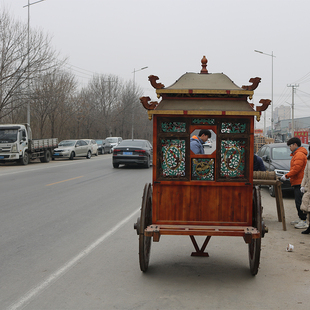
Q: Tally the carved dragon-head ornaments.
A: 4